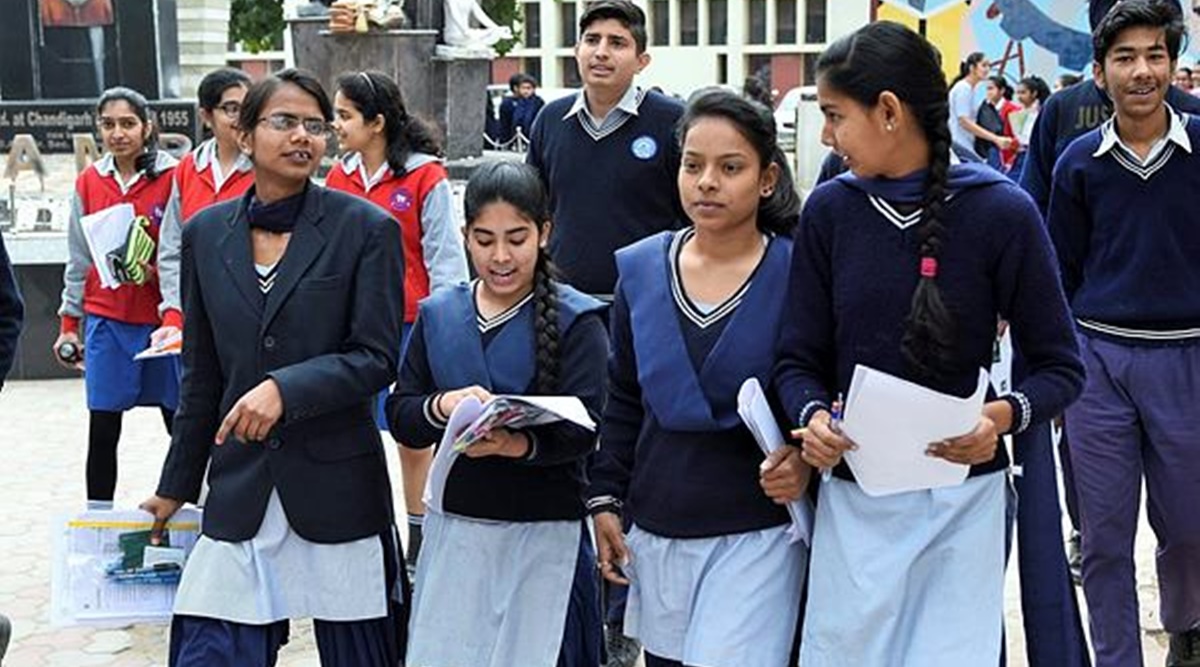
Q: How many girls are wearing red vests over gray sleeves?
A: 3